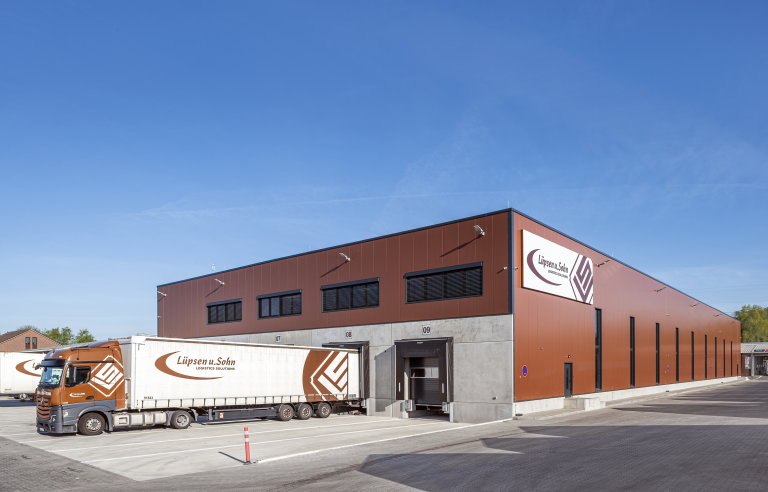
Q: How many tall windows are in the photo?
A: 9